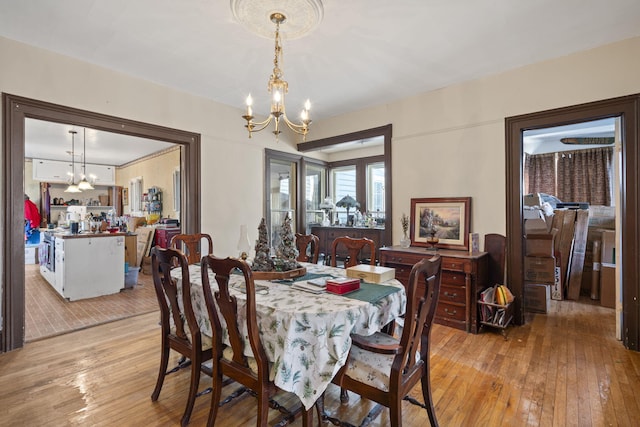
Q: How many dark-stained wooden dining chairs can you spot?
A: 6